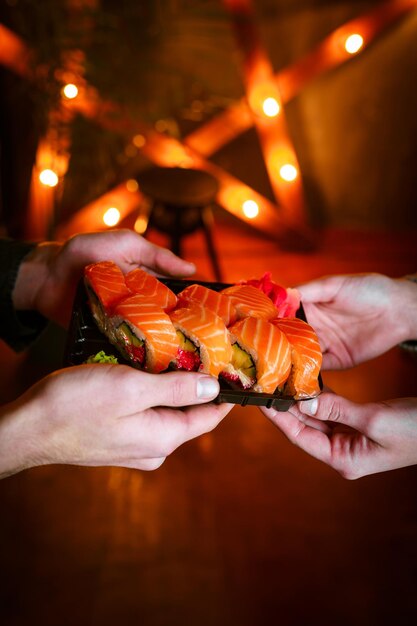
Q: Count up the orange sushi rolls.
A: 8